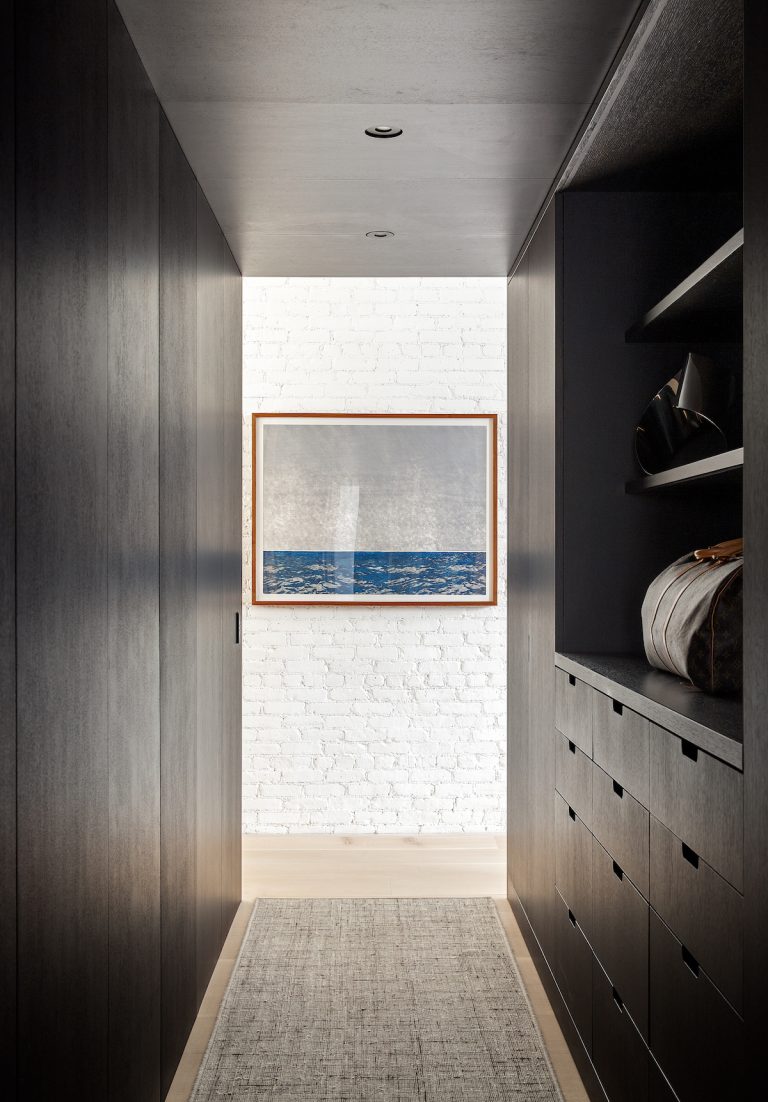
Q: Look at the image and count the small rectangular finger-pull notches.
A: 11